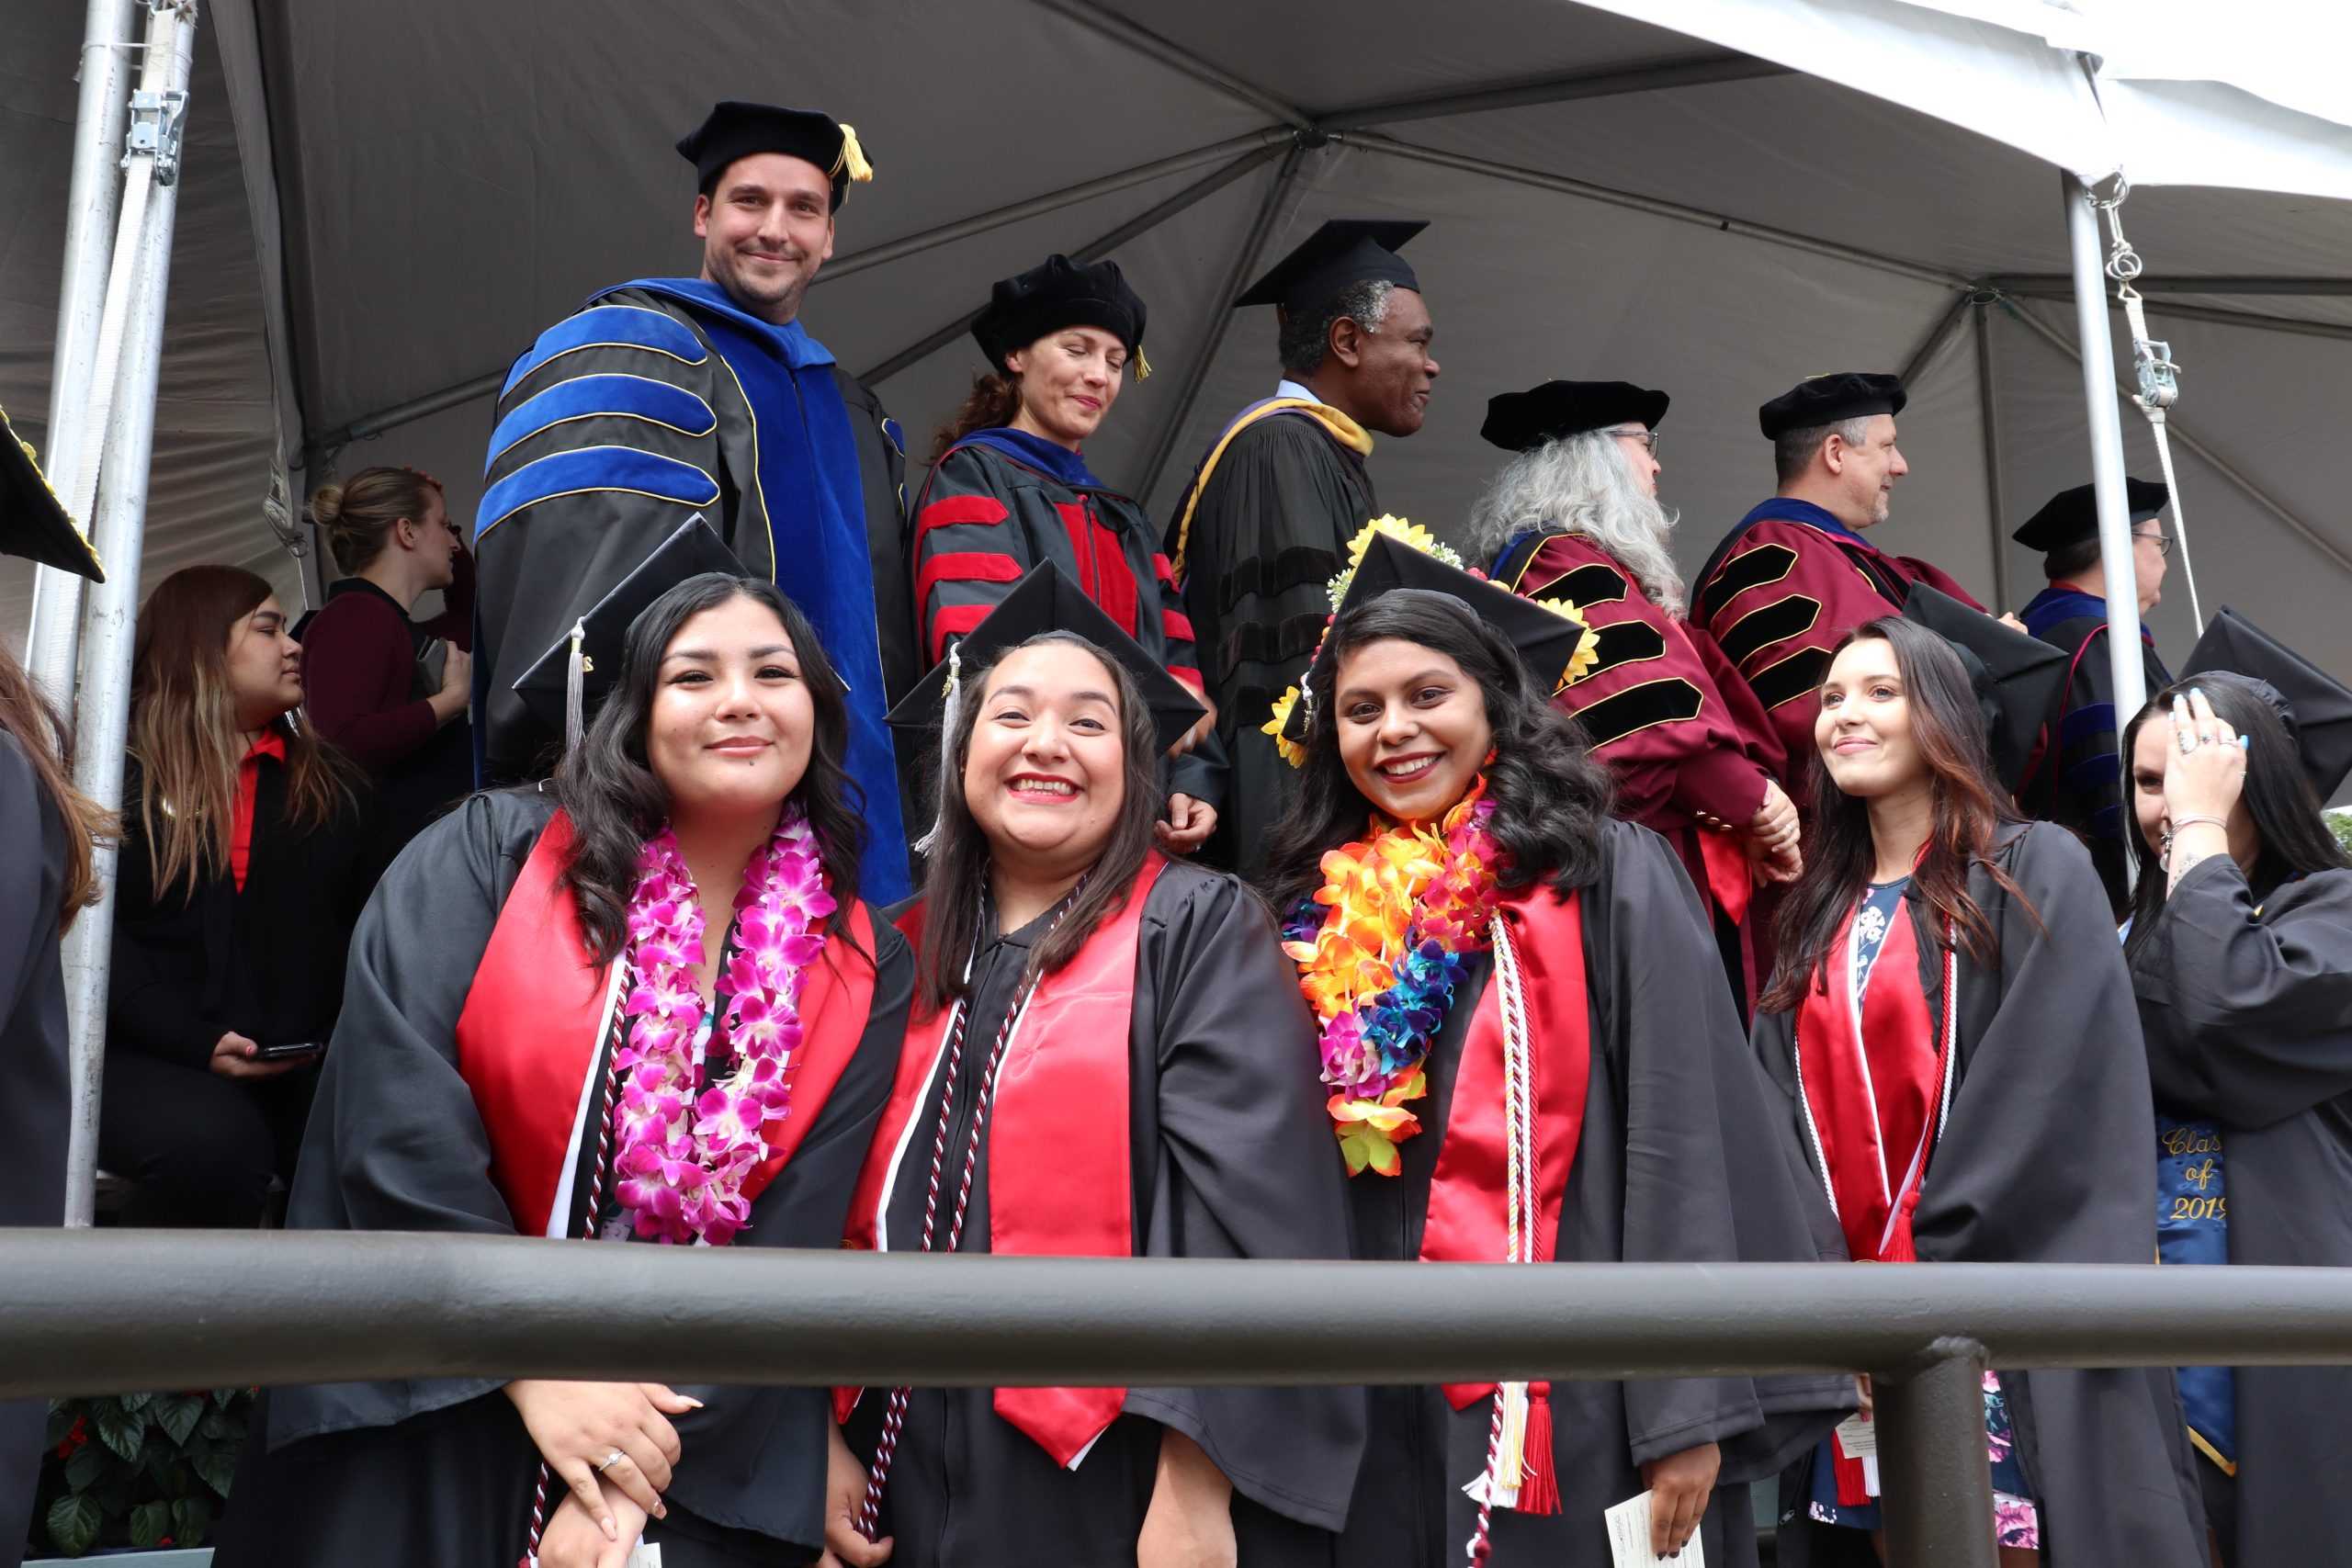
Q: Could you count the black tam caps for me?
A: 5